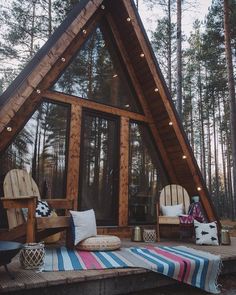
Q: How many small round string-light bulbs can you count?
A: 11